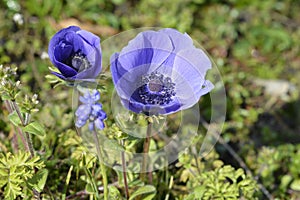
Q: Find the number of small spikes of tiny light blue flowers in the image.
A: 1